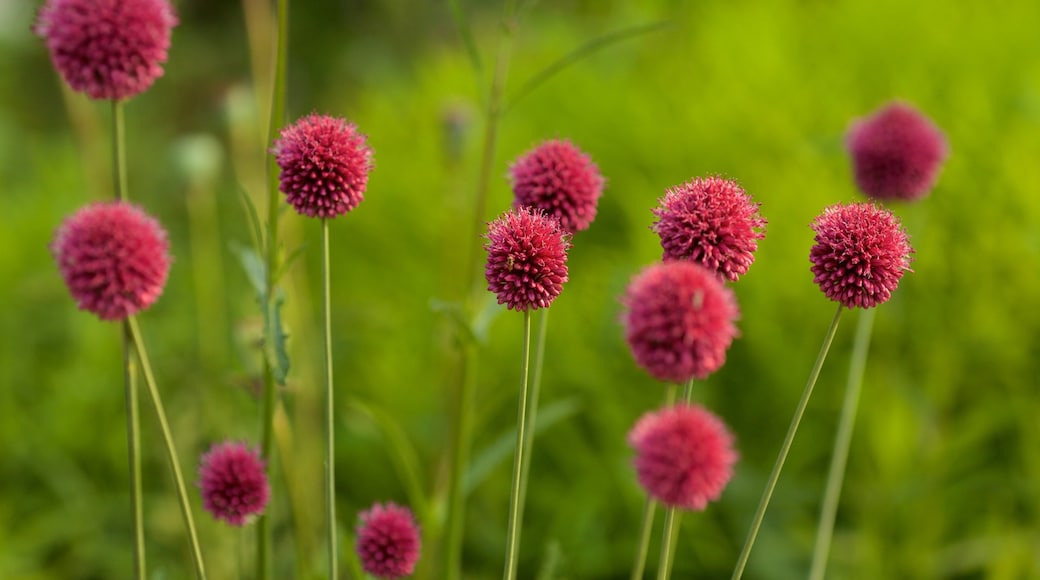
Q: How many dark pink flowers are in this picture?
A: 12